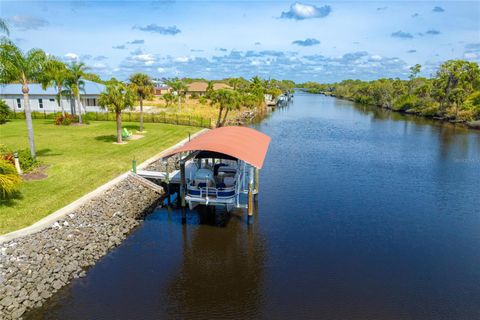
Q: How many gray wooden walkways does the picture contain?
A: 1